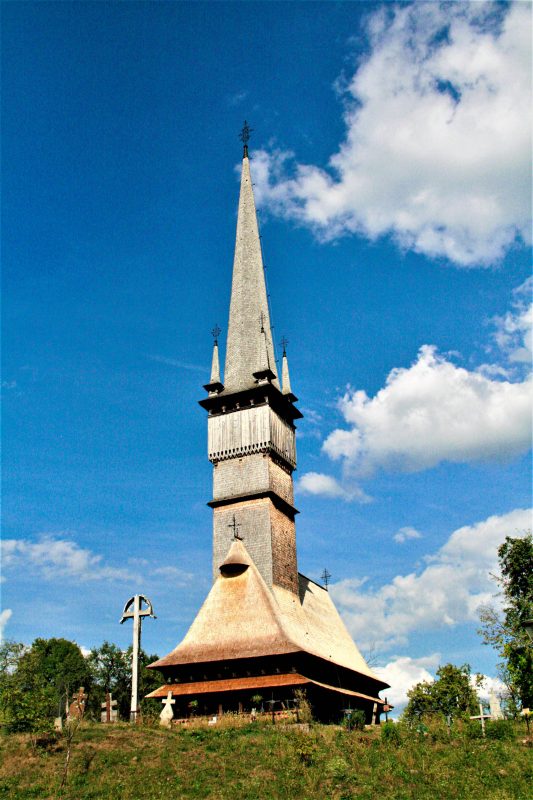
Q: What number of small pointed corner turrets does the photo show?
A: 3